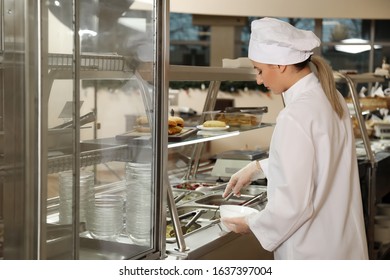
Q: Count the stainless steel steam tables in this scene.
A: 1